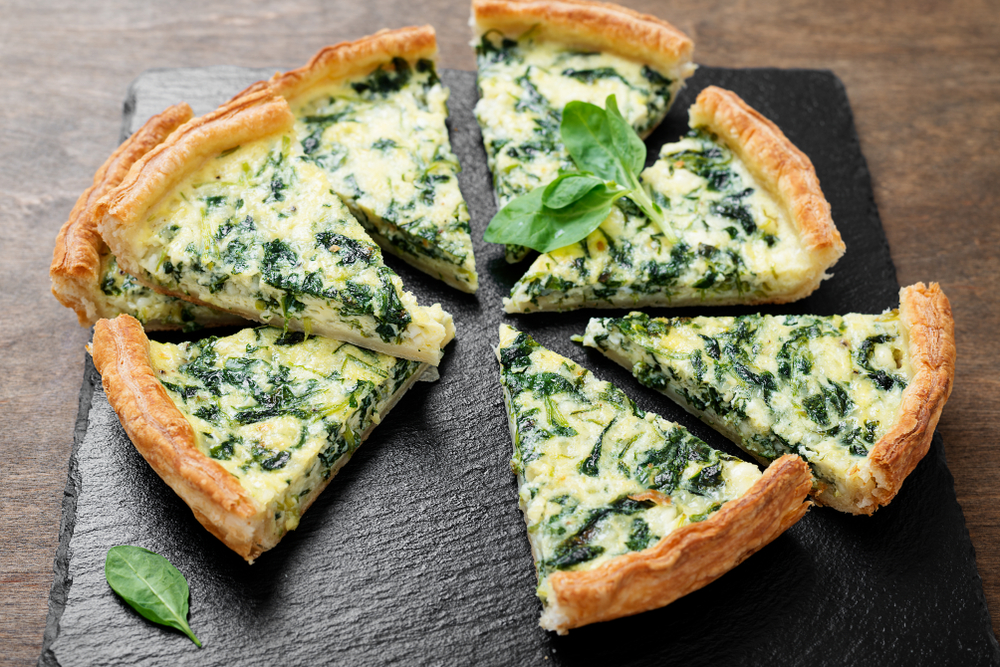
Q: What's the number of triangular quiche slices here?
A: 8